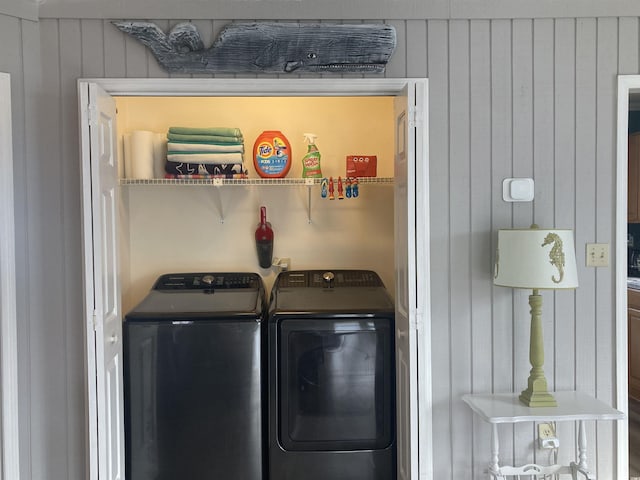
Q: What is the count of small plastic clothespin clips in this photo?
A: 5